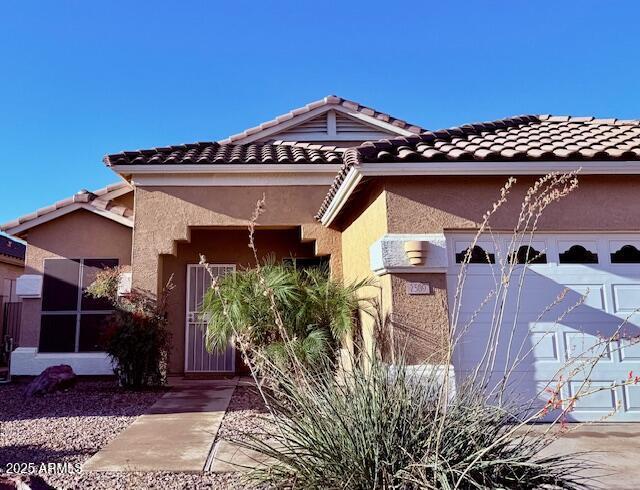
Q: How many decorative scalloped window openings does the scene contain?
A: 4